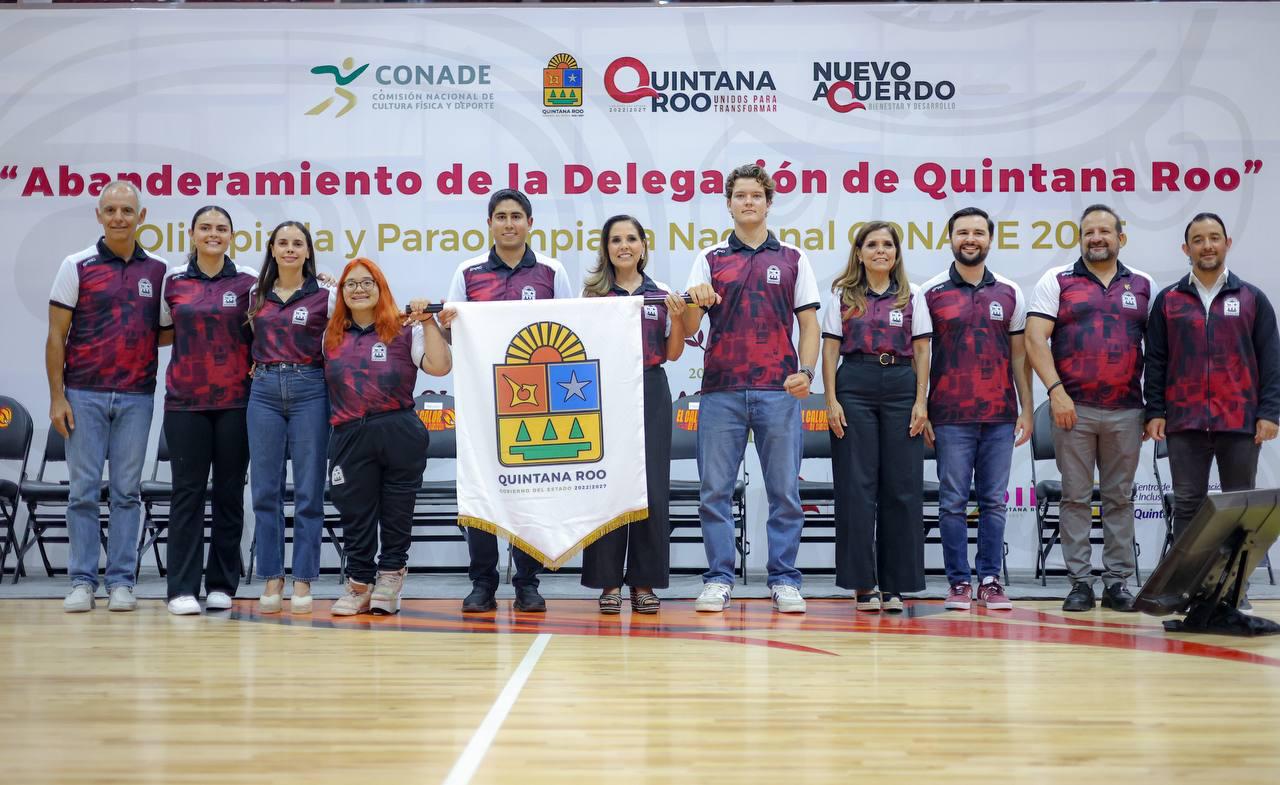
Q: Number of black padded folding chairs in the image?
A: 11